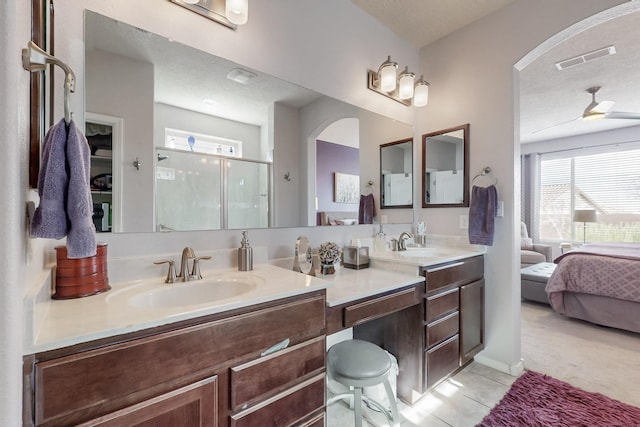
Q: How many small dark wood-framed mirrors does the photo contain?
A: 2